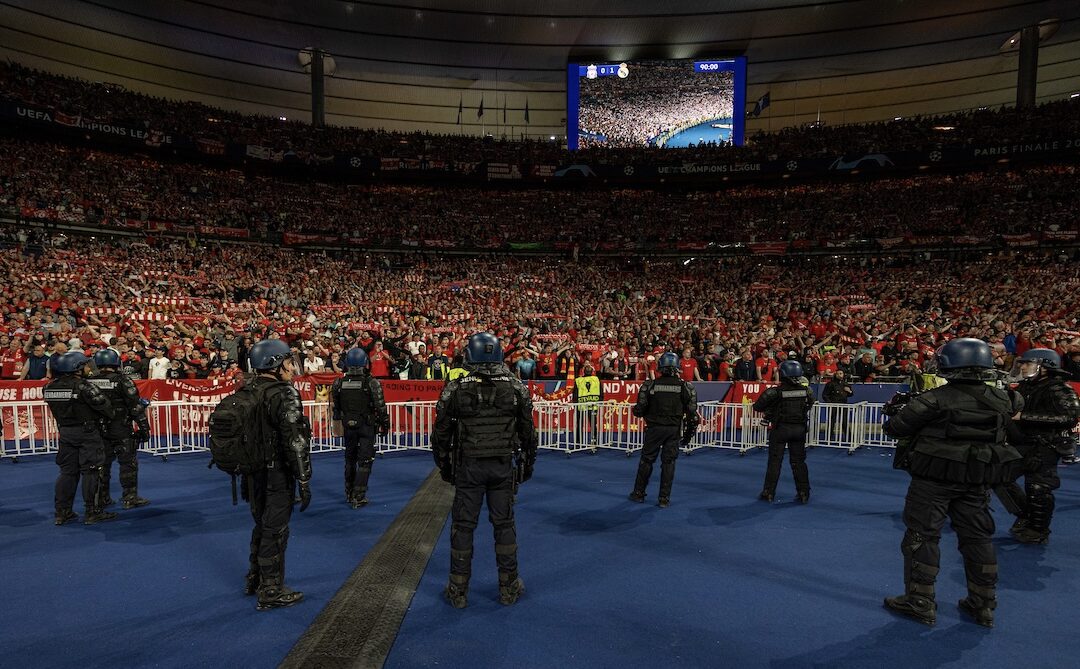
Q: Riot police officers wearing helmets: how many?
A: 9